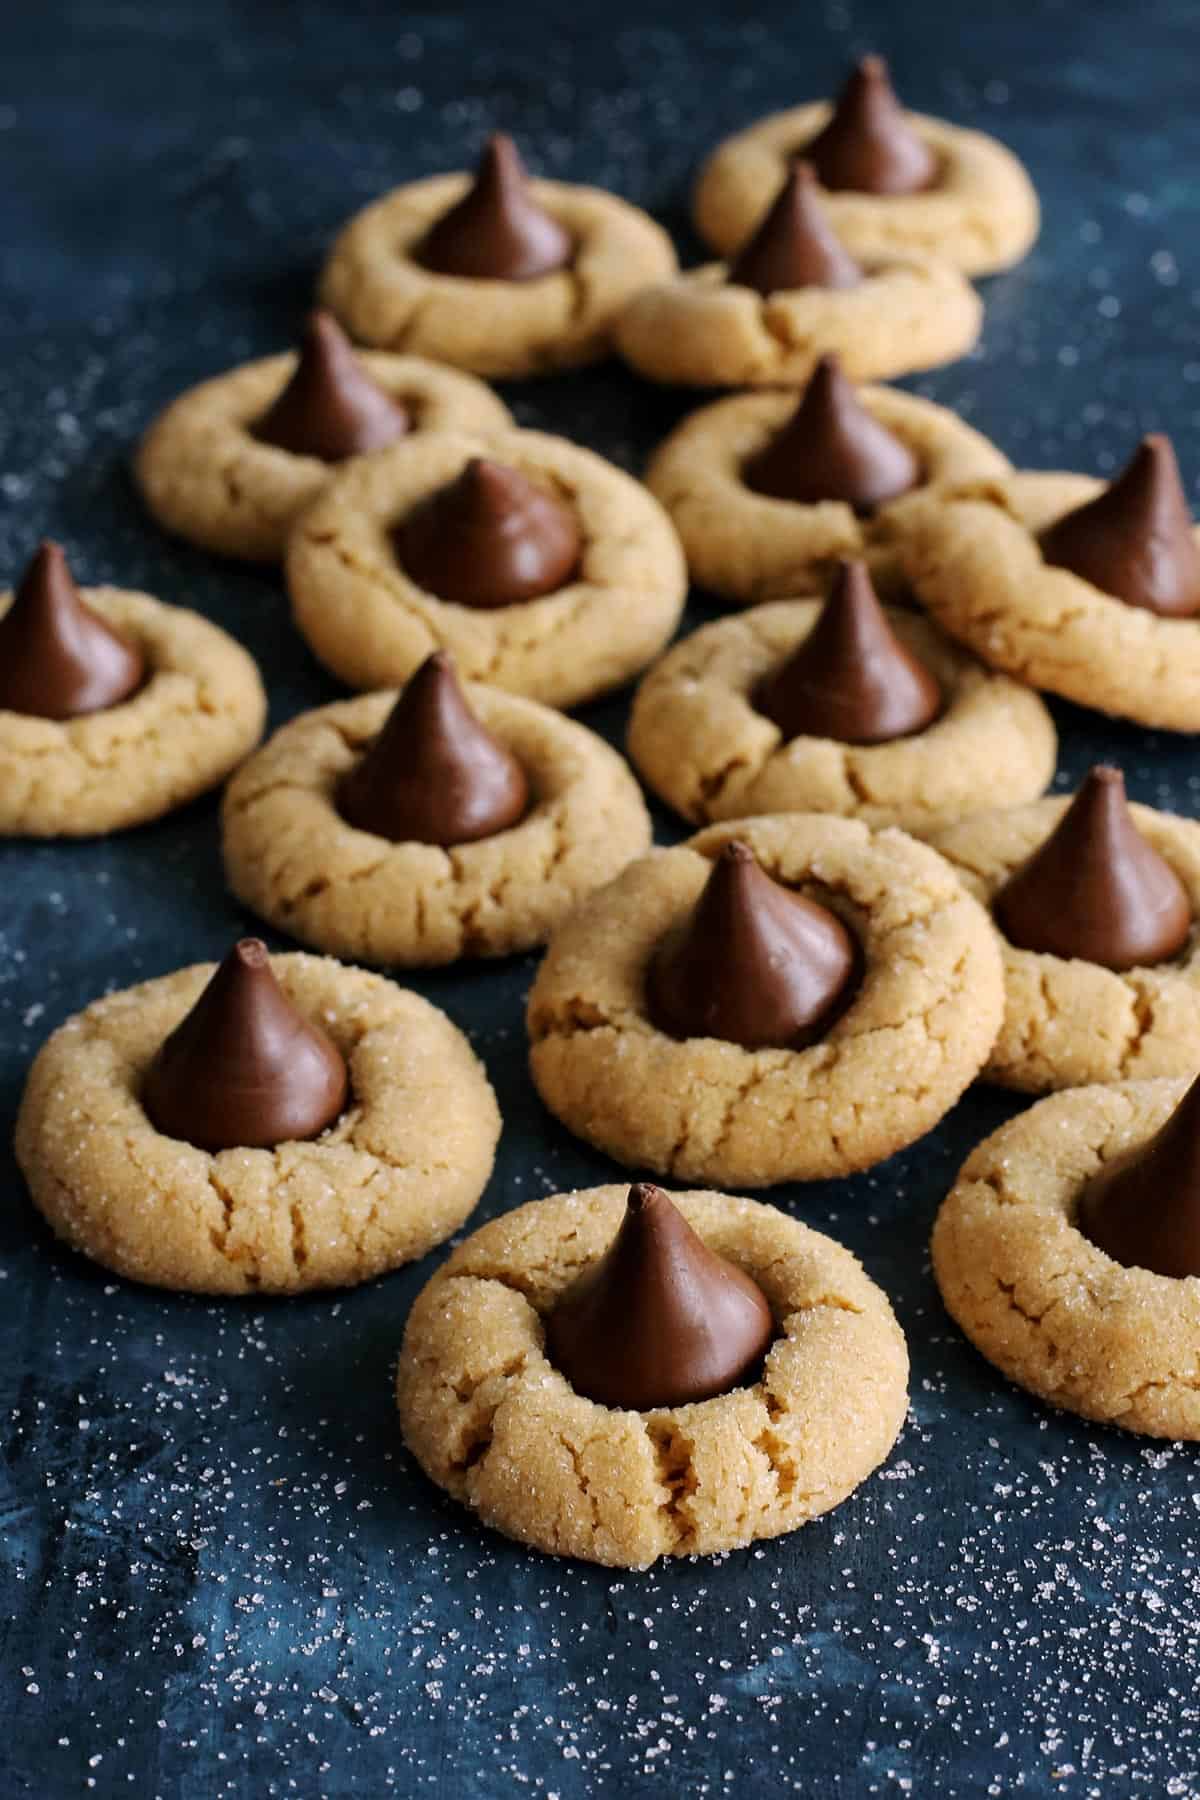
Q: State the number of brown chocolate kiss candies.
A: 15